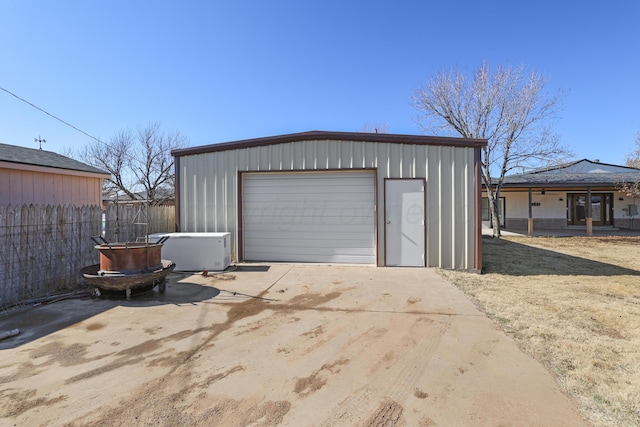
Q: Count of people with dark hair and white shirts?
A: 0